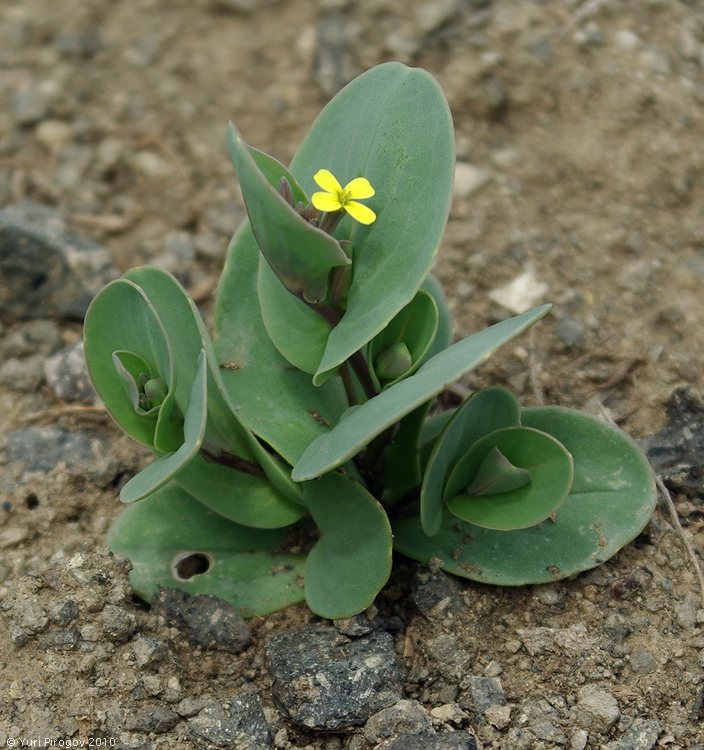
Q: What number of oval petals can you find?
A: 4